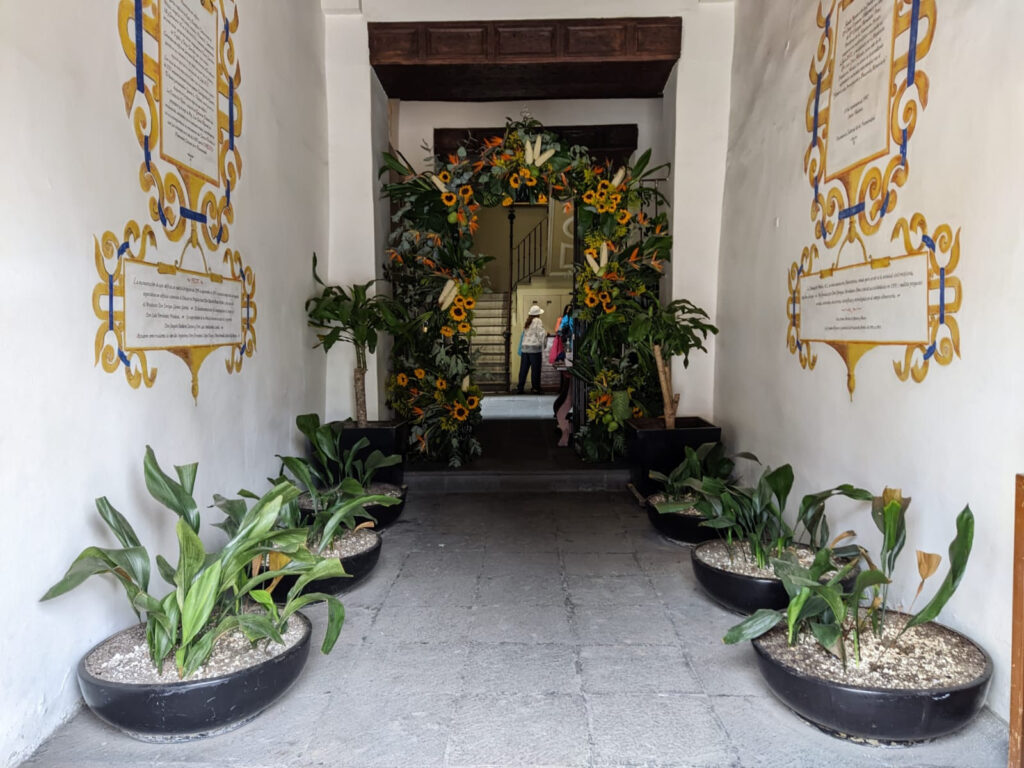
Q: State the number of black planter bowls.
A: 6